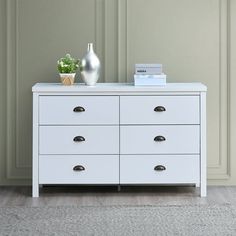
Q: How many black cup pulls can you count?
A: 6